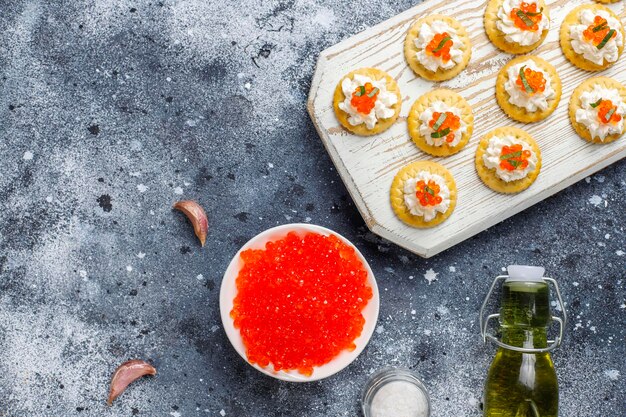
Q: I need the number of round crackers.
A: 9